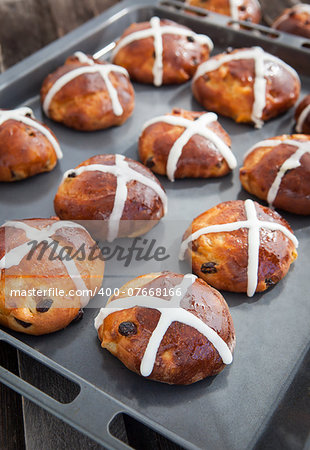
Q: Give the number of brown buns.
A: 13